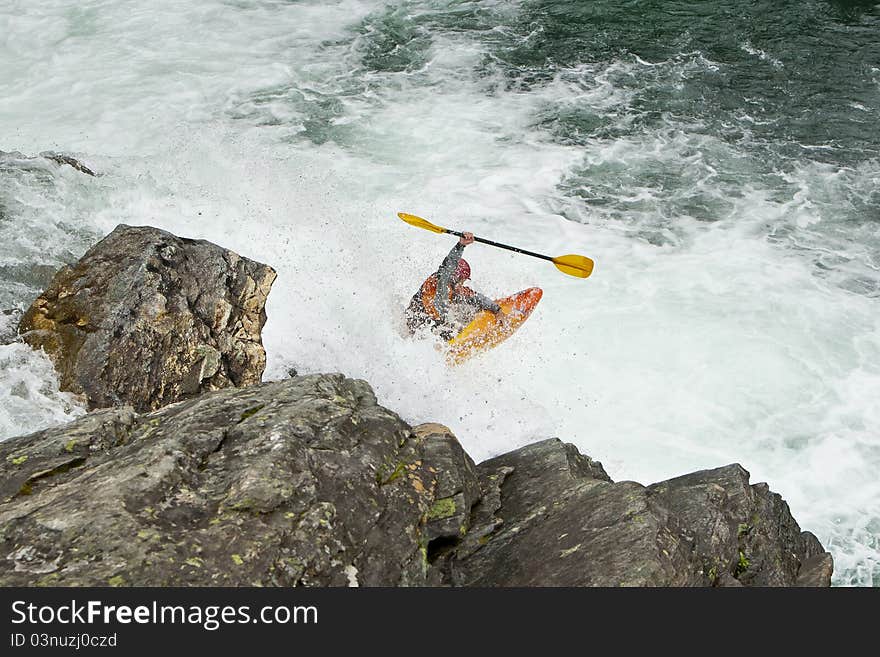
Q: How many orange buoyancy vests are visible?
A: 1